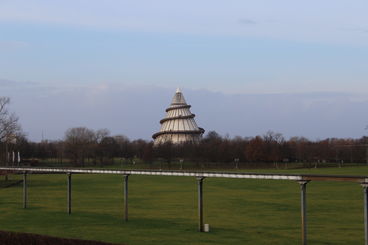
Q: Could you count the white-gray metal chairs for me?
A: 0